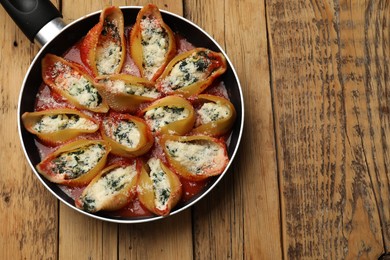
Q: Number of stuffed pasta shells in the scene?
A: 13